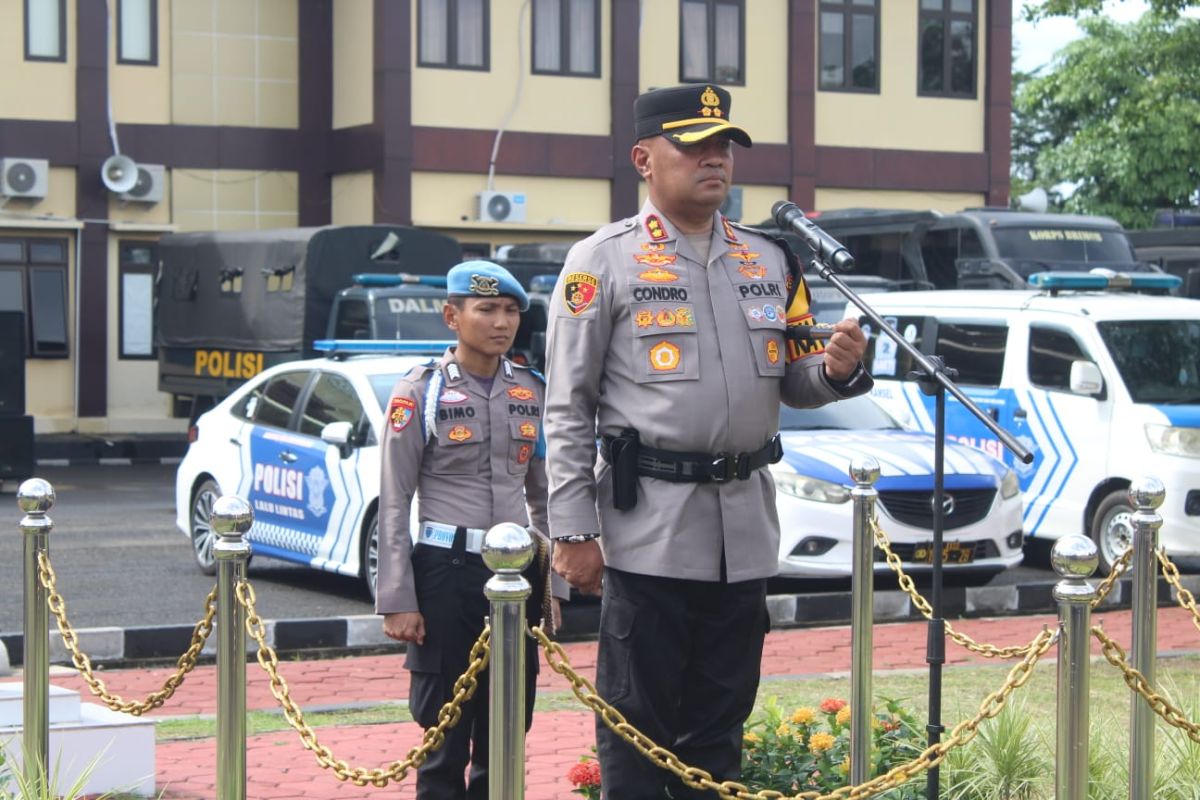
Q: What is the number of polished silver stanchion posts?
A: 6